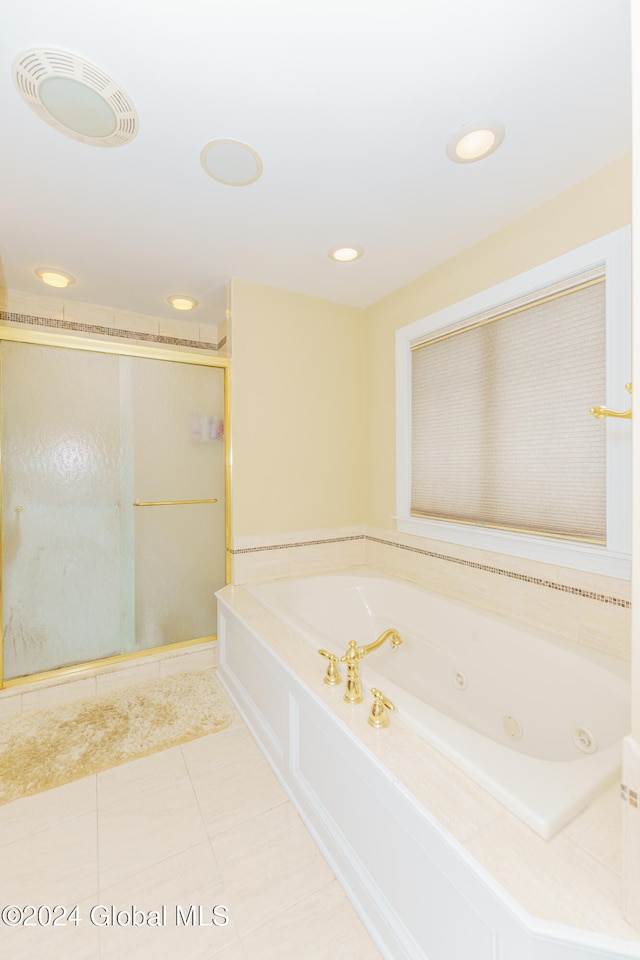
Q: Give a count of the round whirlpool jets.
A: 3